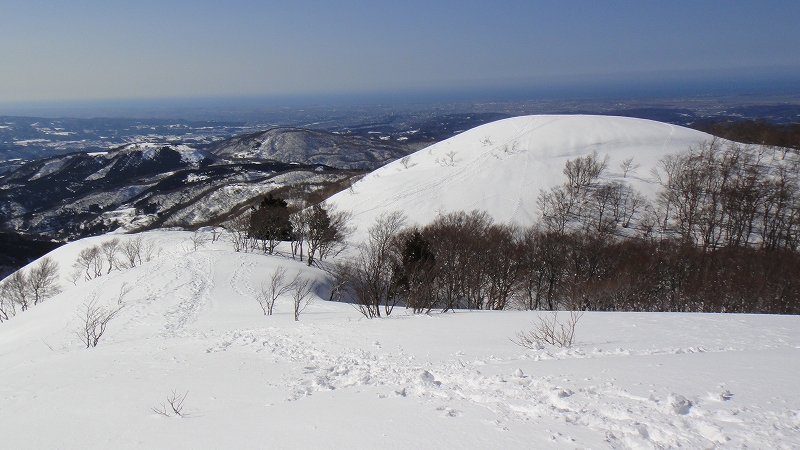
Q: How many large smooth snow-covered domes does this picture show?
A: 1